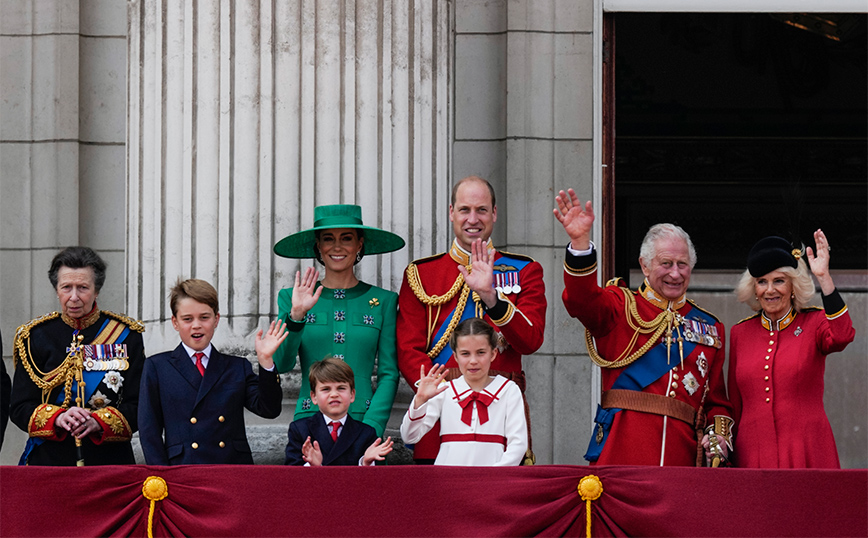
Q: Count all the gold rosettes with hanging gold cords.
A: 2